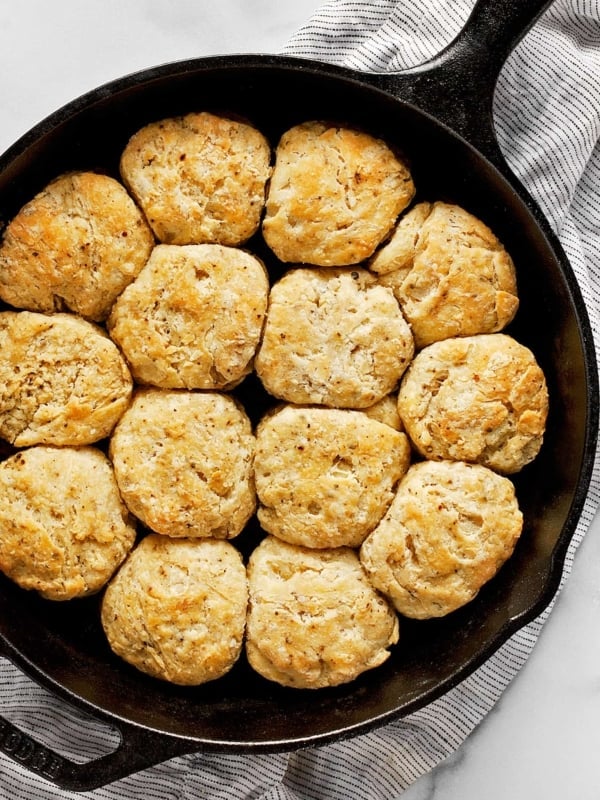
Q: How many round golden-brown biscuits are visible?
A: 14